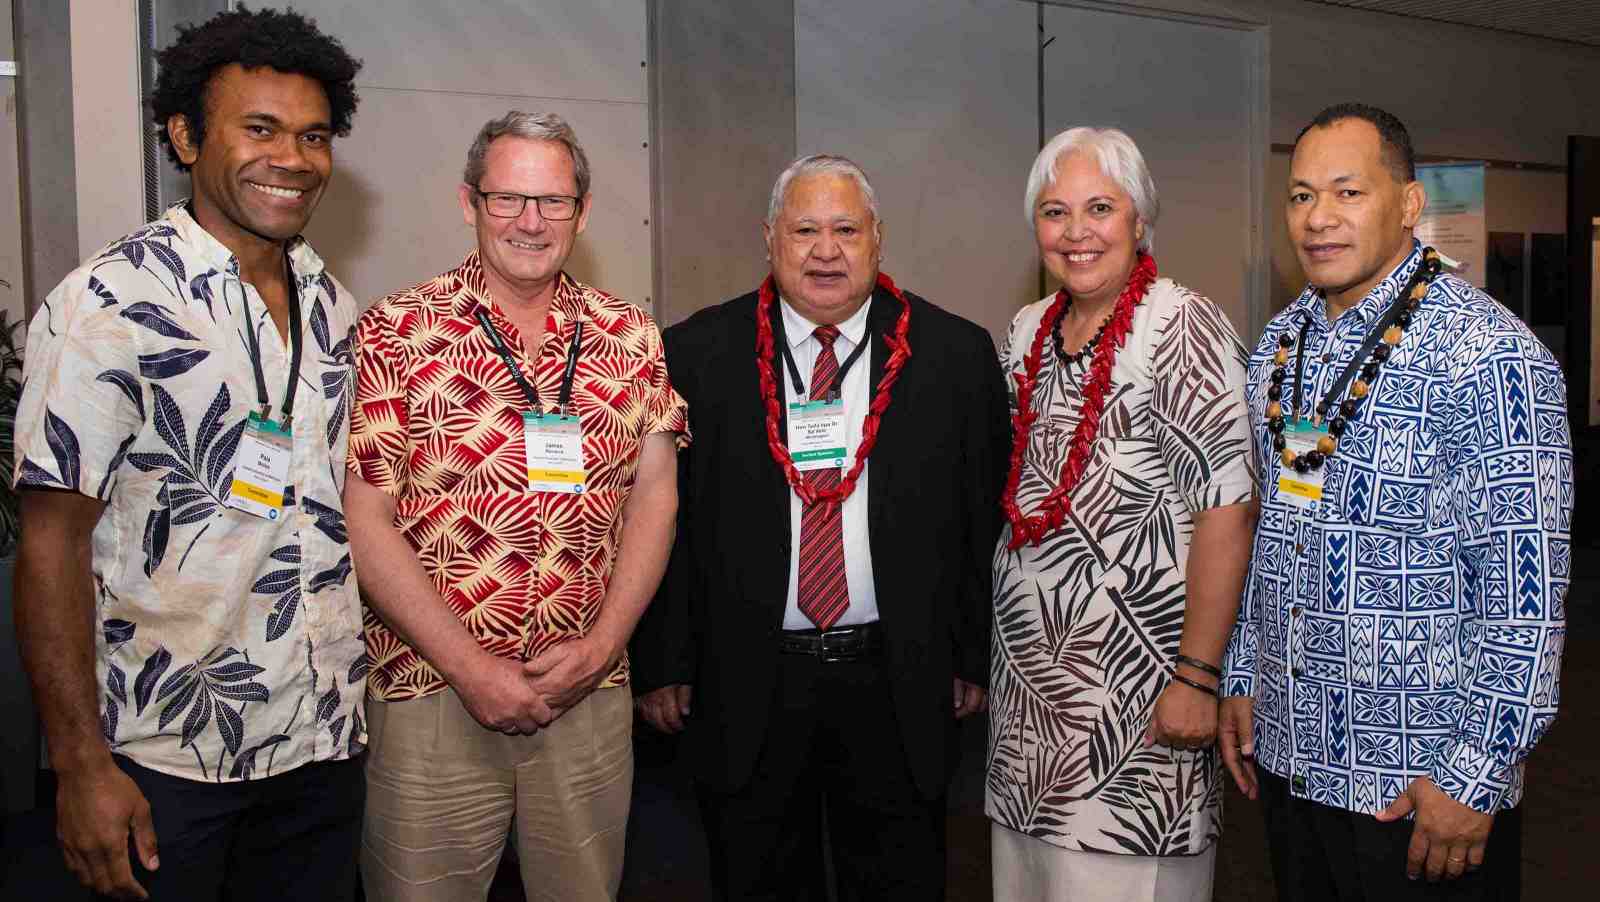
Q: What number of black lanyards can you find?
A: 4